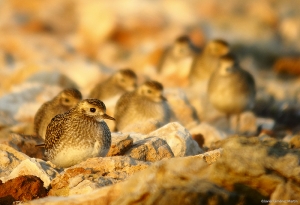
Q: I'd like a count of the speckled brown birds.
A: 7